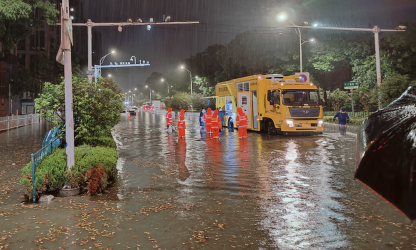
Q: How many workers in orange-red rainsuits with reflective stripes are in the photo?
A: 5